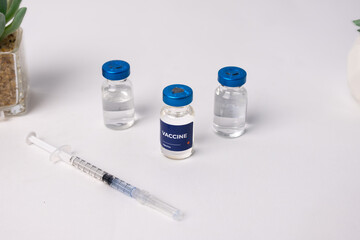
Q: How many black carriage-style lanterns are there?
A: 0